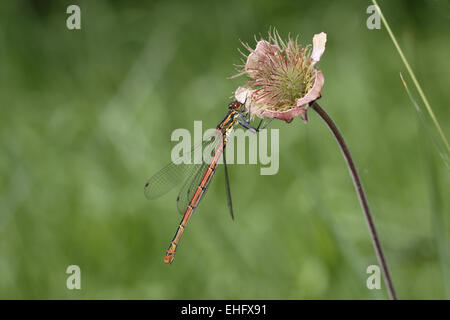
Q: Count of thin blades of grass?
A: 2